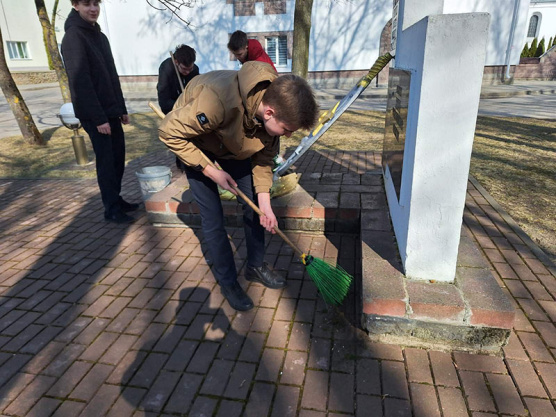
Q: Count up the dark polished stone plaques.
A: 1